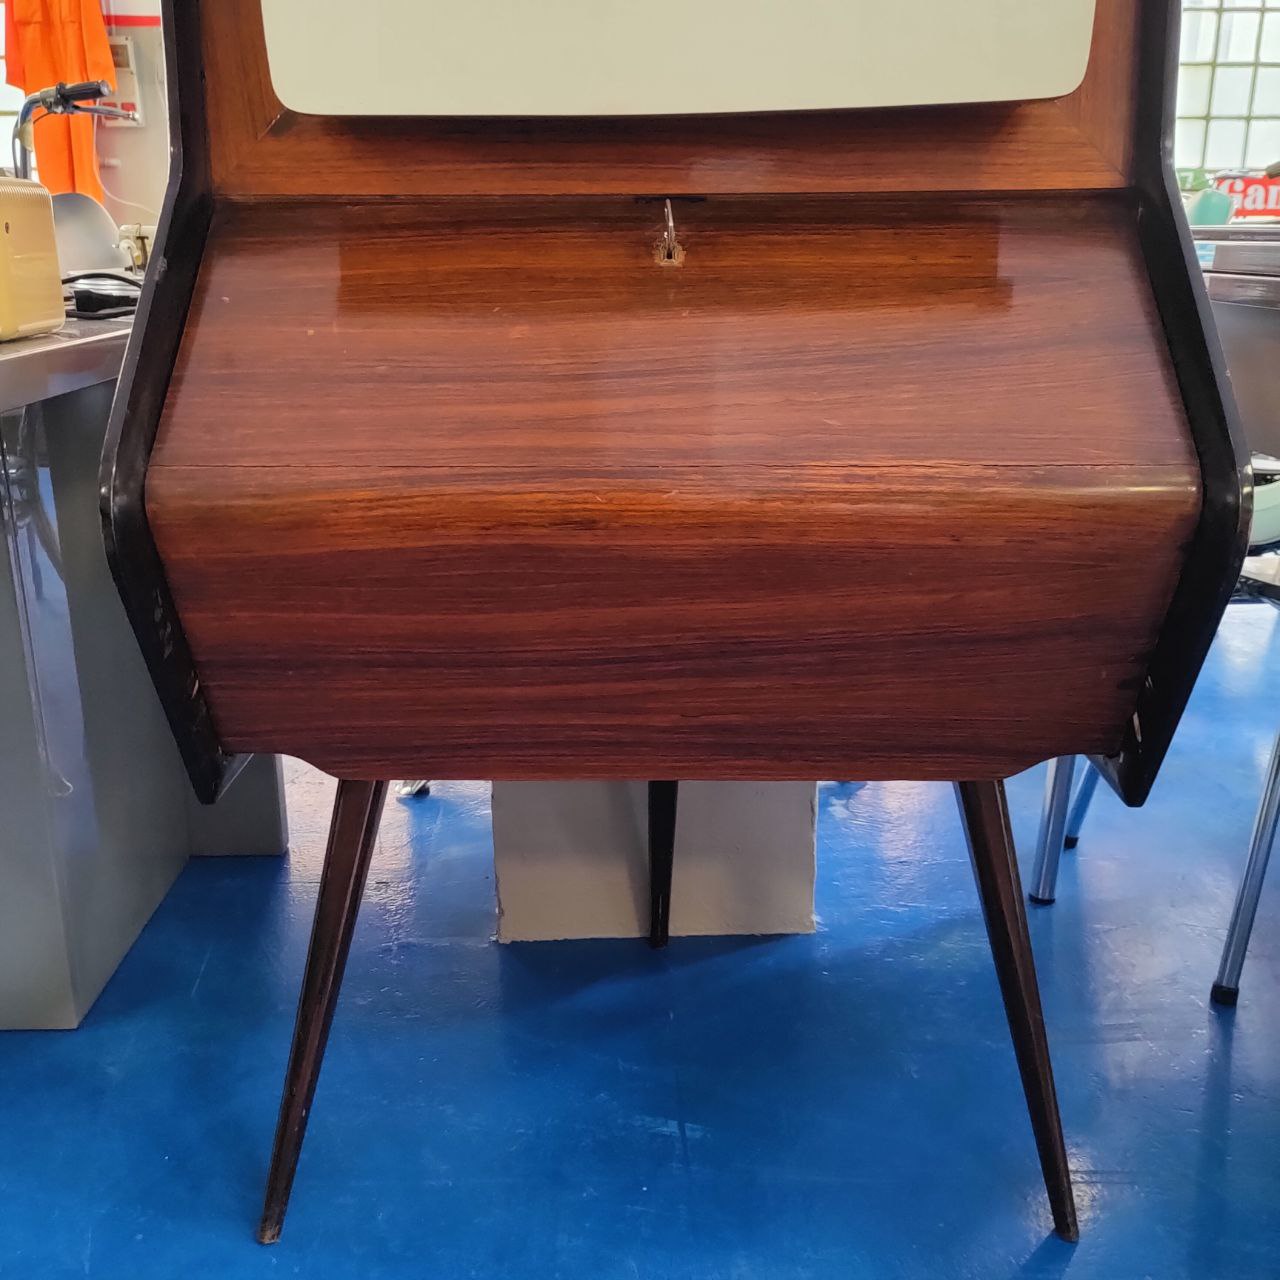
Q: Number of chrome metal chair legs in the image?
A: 3